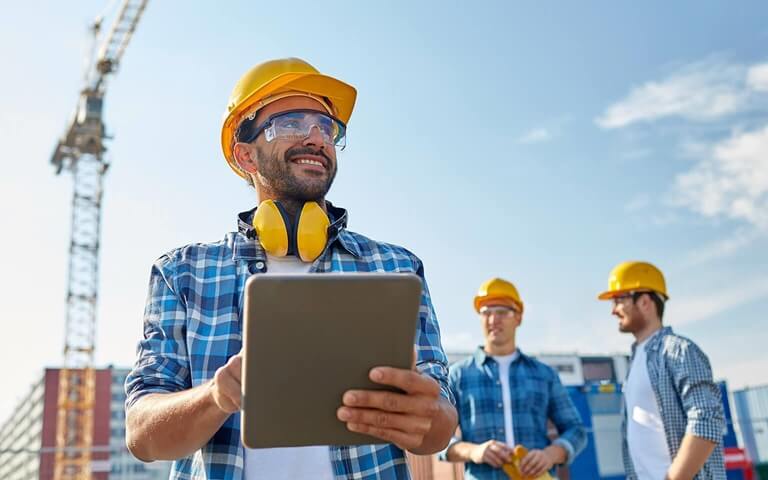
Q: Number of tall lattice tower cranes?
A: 1